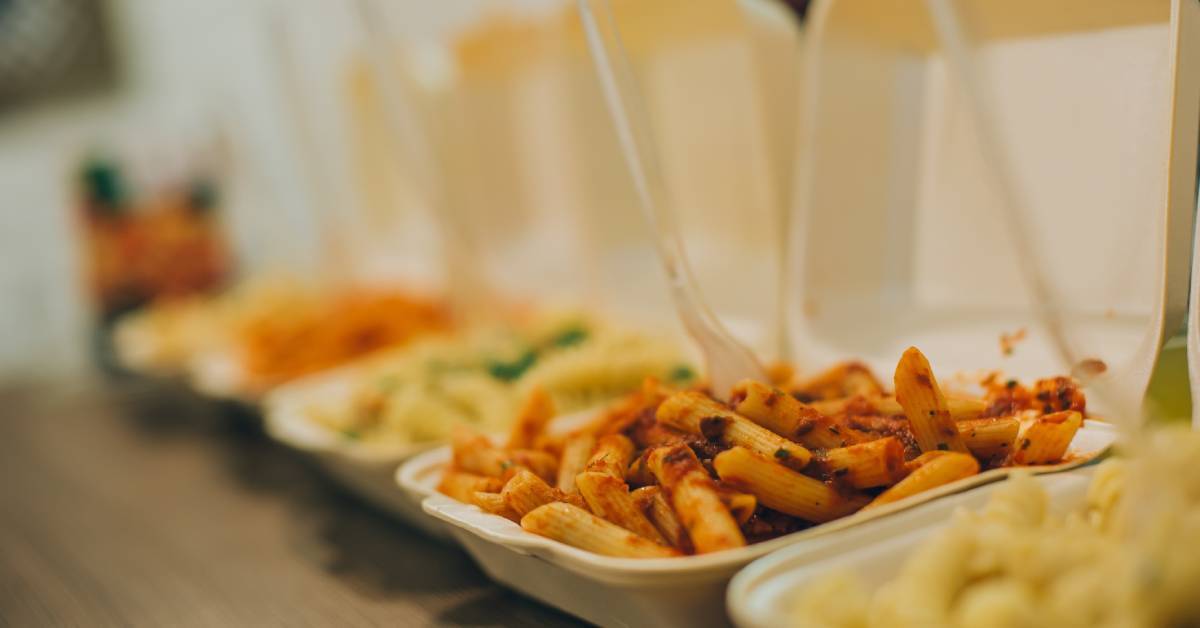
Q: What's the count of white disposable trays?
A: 5